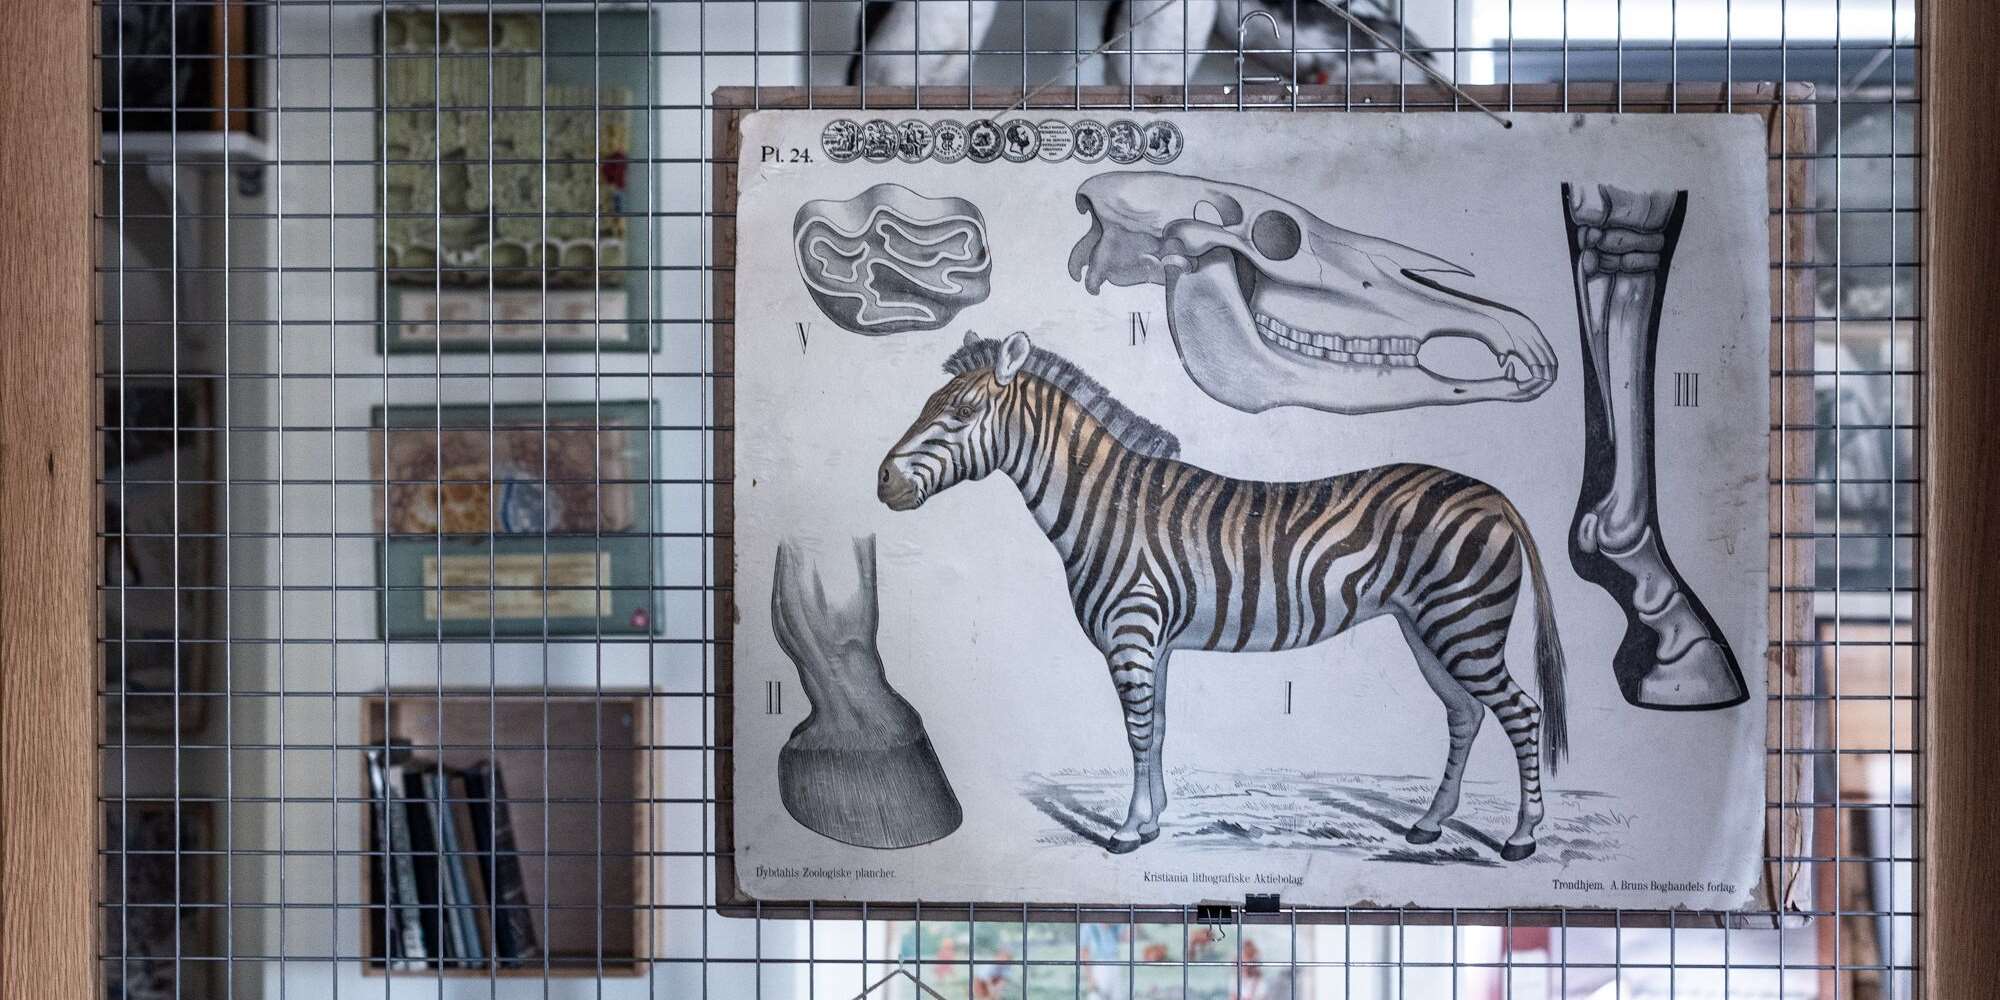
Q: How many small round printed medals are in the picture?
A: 10